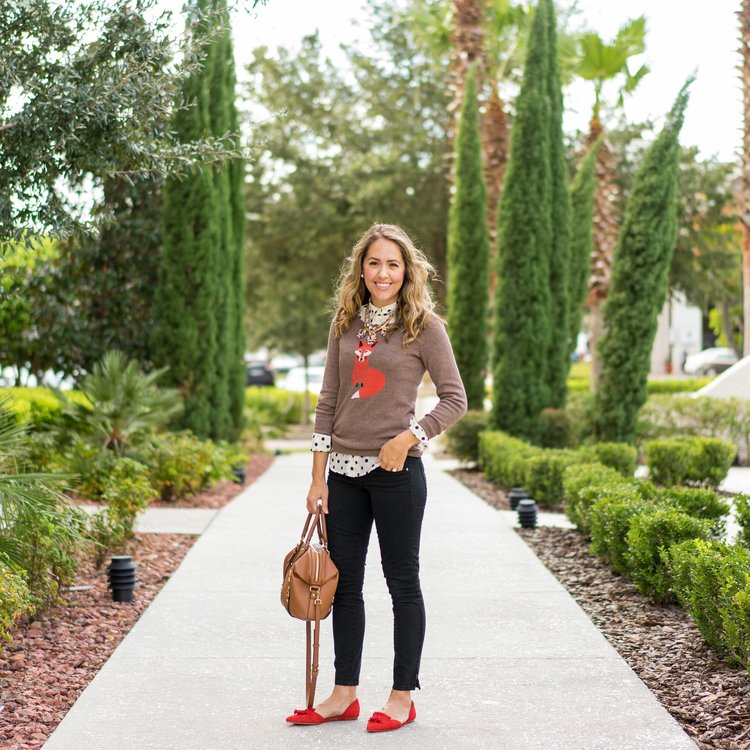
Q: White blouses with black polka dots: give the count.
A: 1